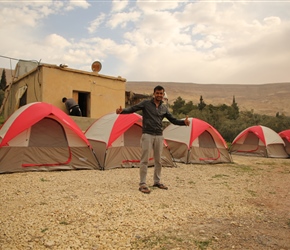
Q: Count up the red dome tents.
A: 5